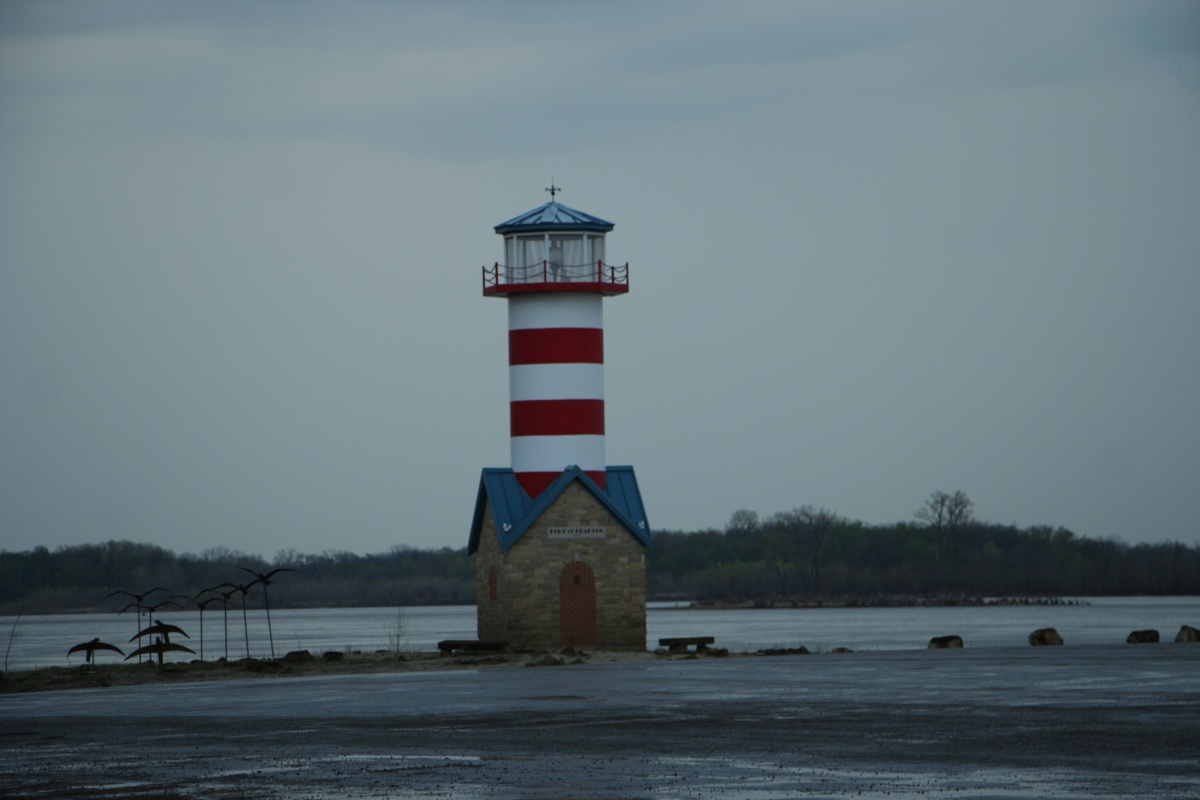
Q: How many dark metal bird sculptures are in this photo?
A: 9